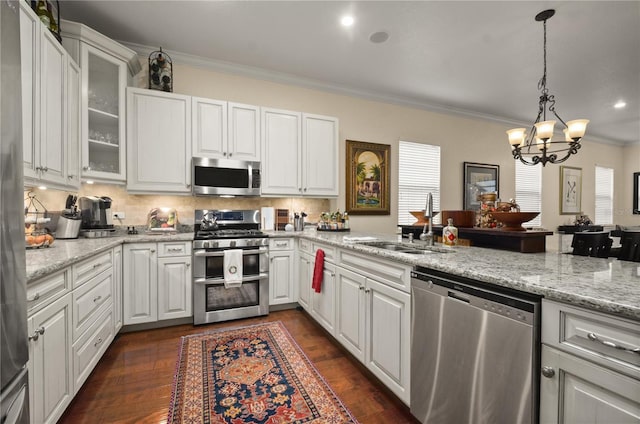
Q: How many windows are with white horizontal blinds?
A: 3